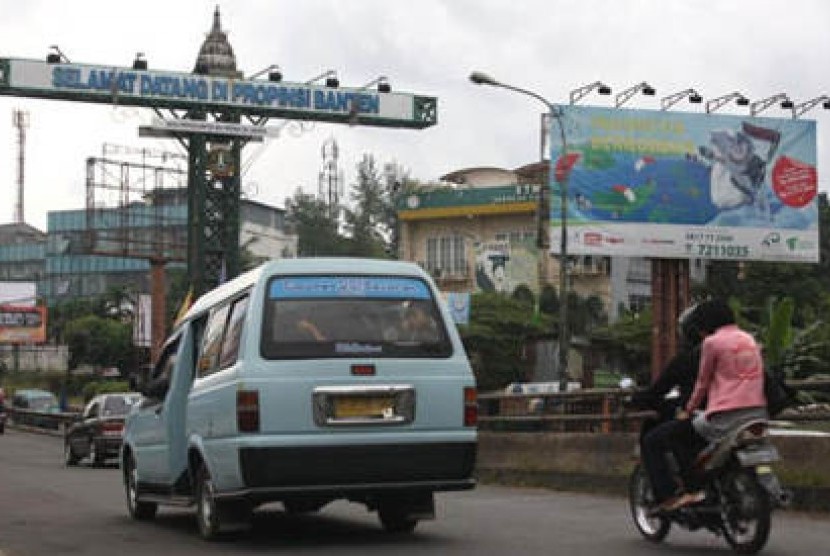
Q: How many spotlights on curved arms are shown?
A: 11